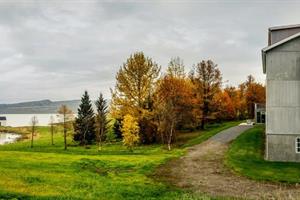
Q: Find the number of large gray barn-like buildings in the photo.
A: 1